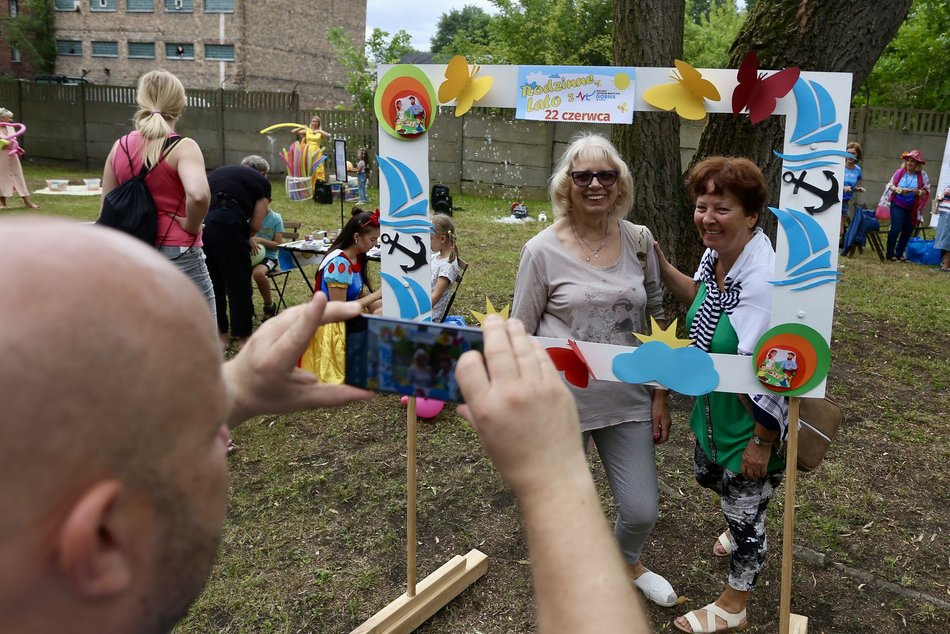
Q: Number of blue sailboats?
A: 4